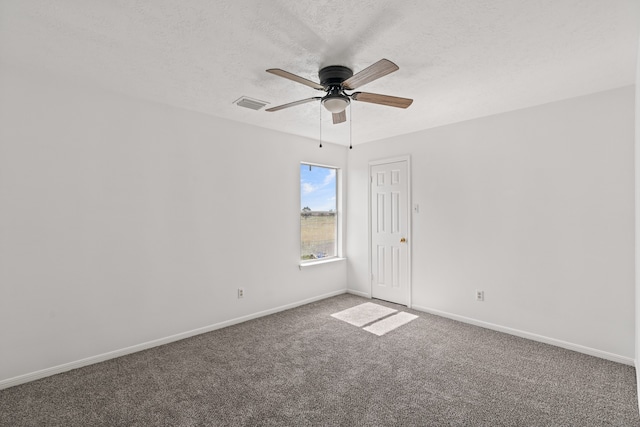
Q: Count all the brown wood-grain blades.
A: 5